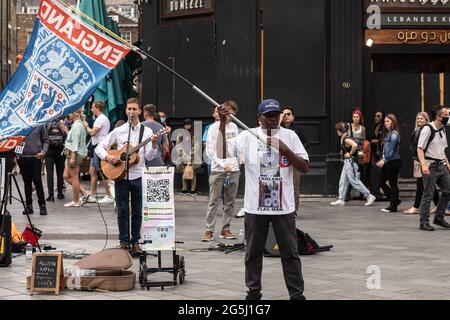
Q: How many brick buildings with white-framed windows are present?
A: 1